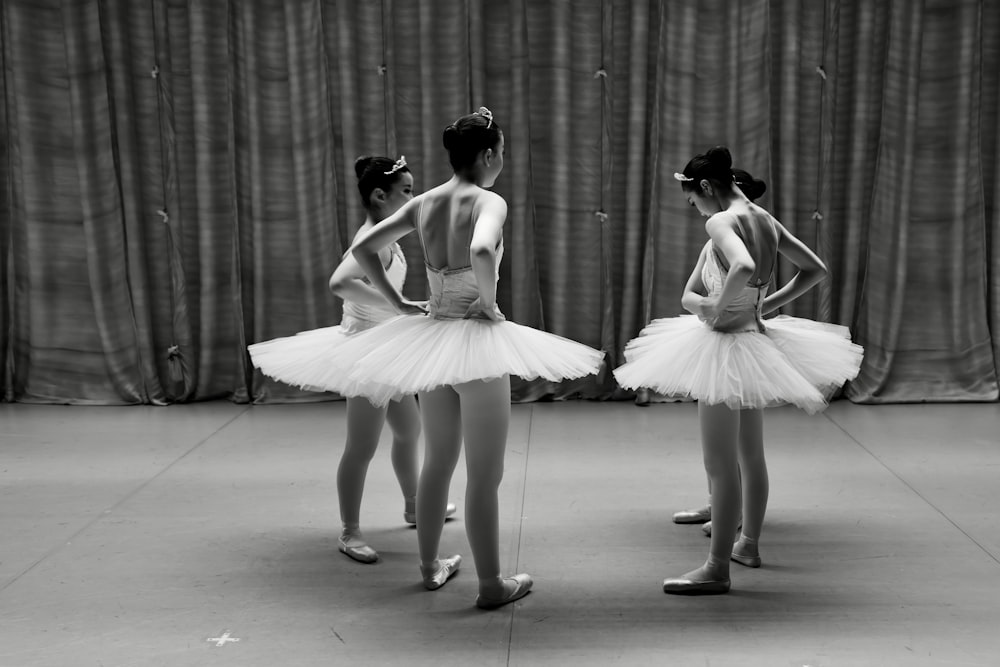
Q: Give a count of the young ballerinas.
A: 4